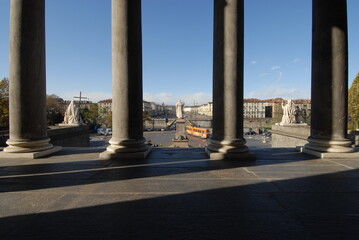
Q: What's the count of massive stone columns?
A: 4